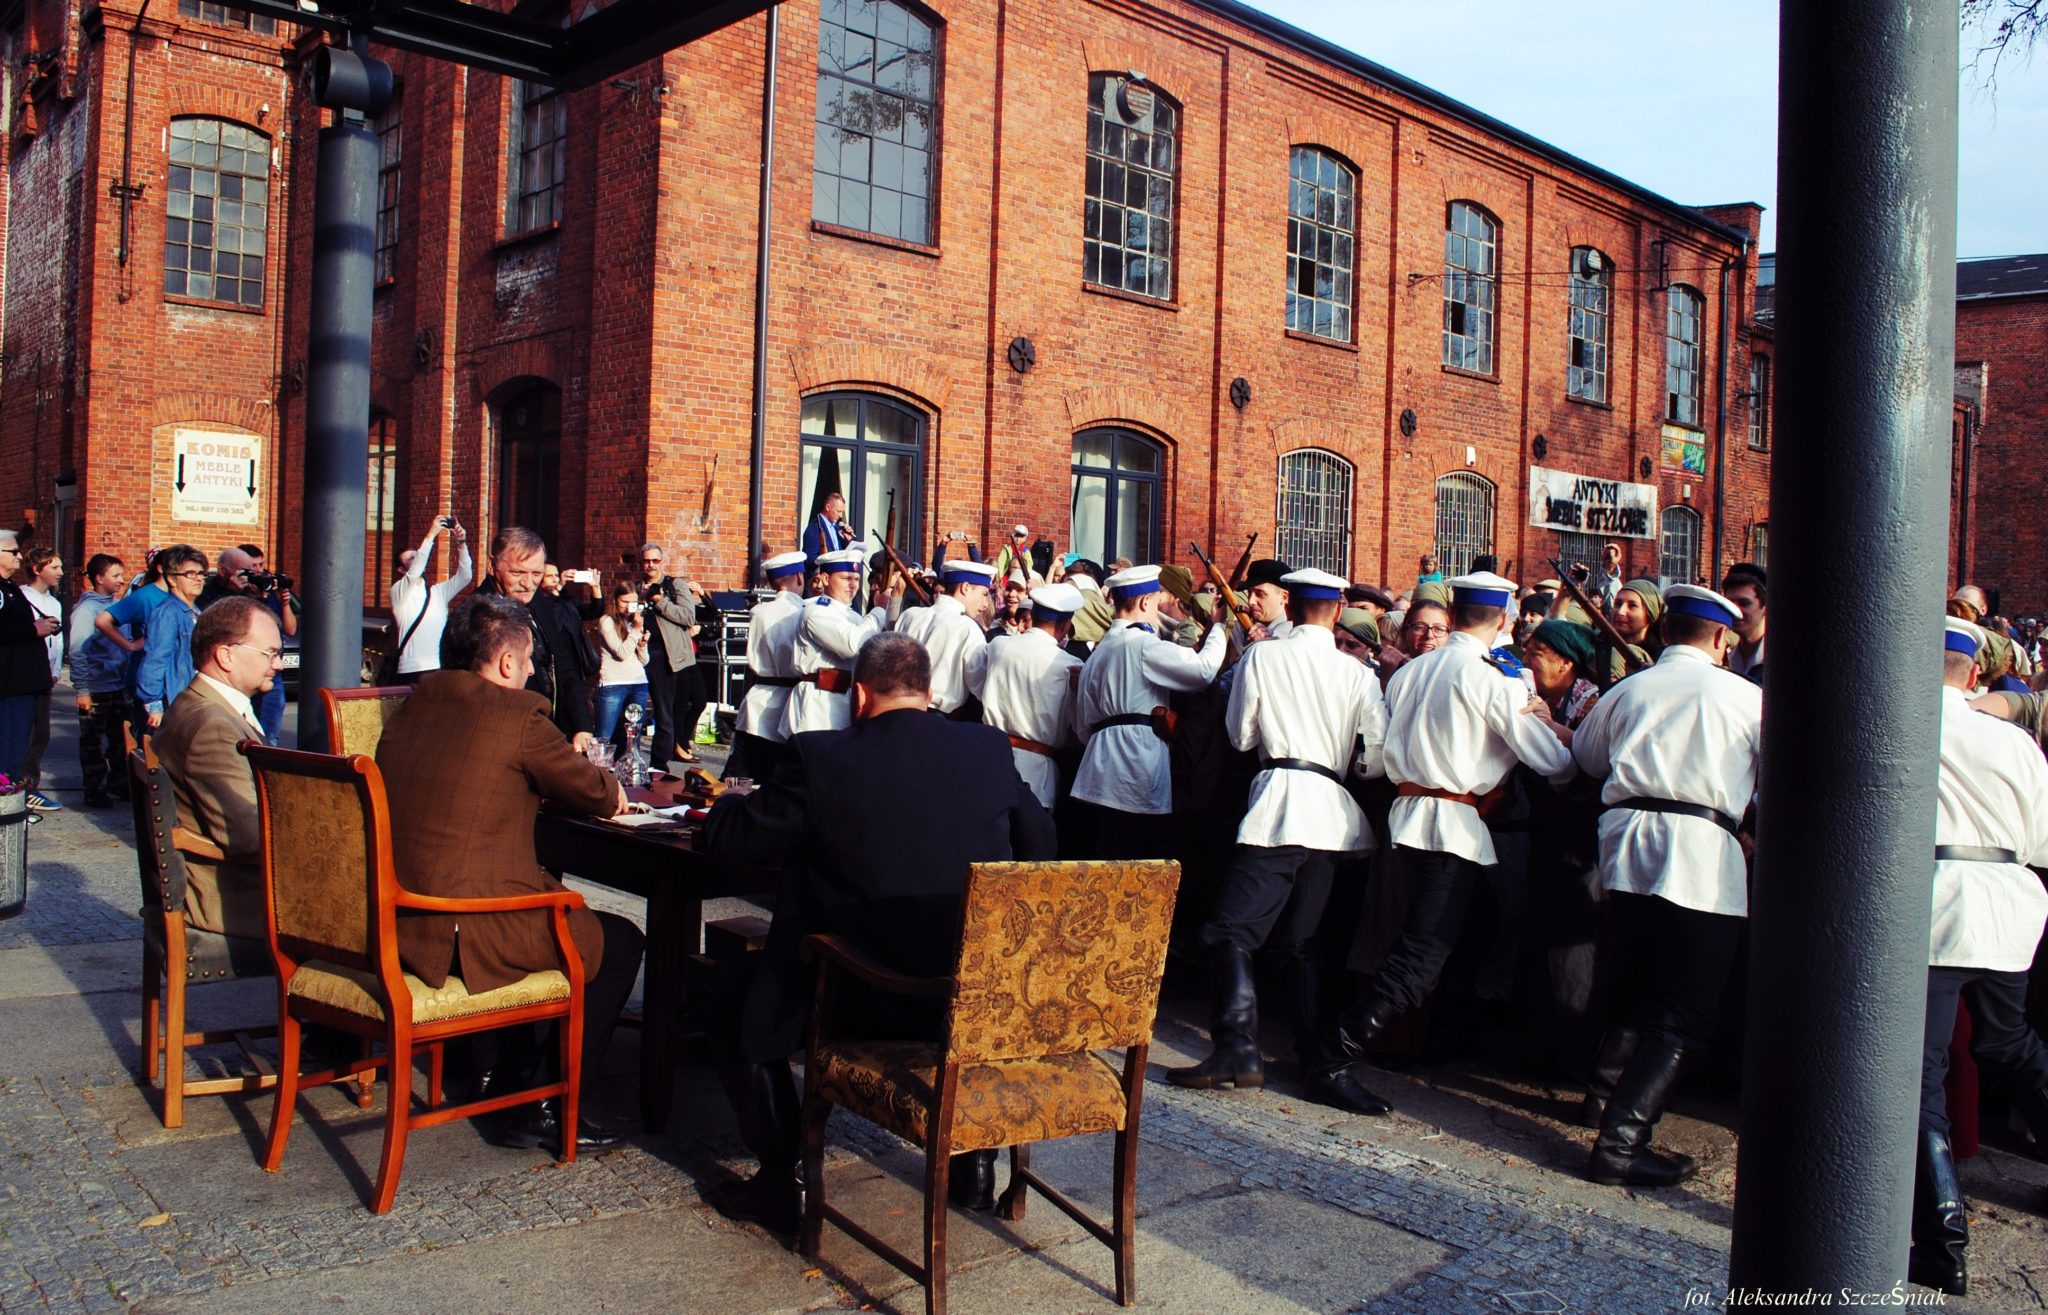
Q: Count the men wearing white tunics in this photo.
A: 9